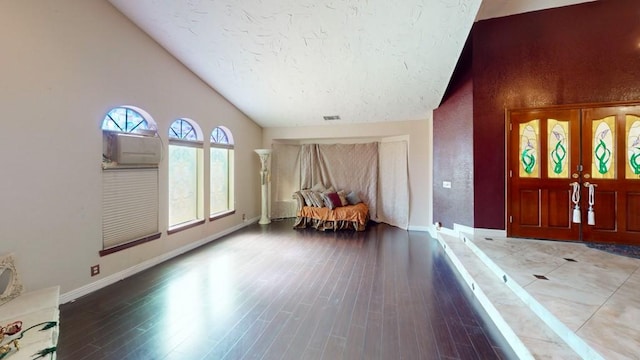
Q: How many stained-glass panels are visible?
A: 4